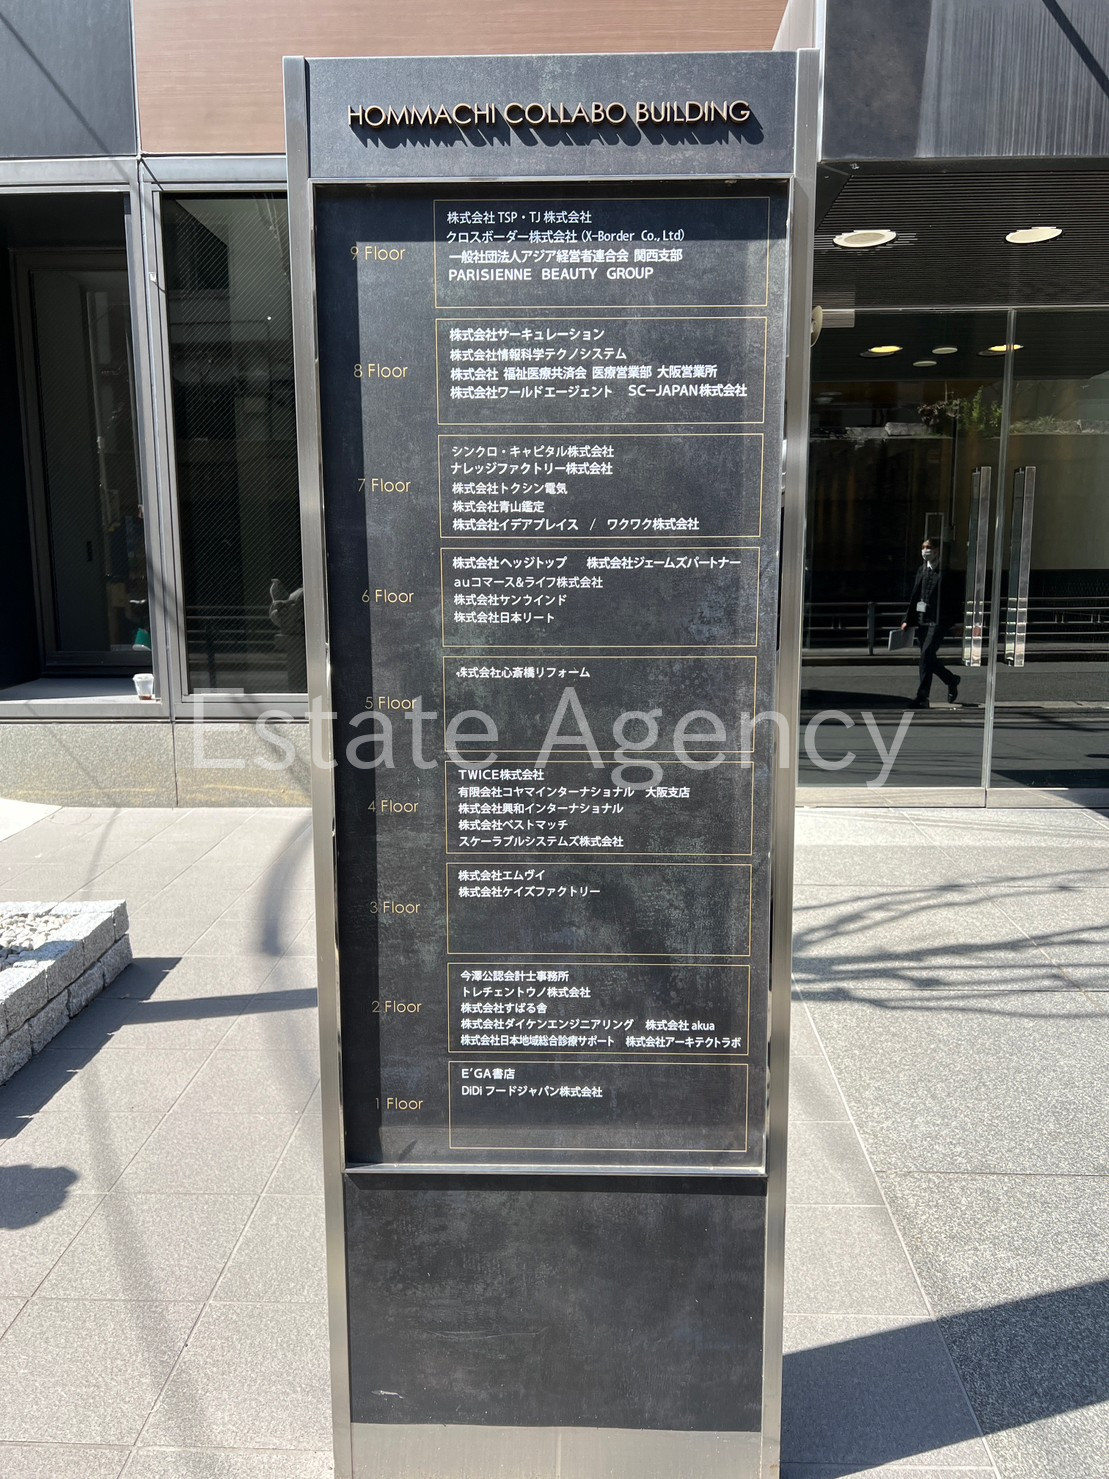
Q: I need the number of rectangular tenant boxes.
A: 9